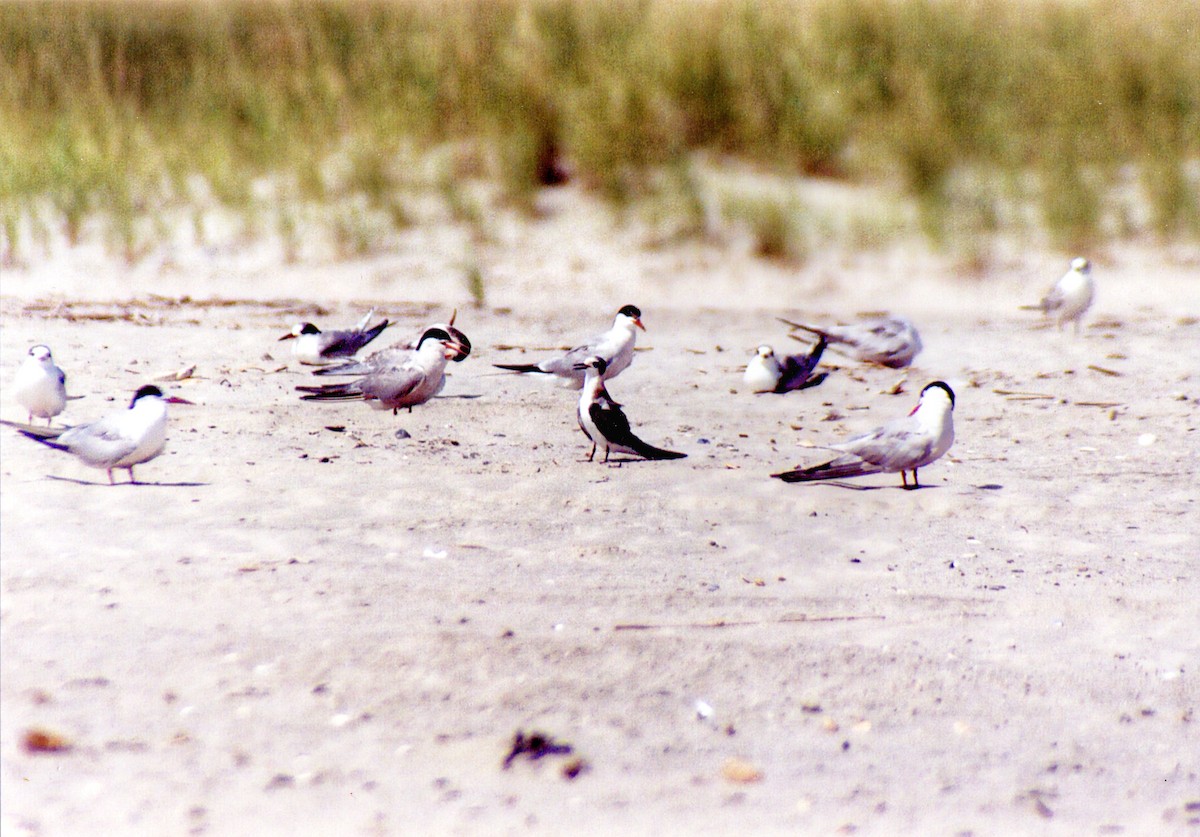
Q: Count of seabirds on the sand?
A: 11